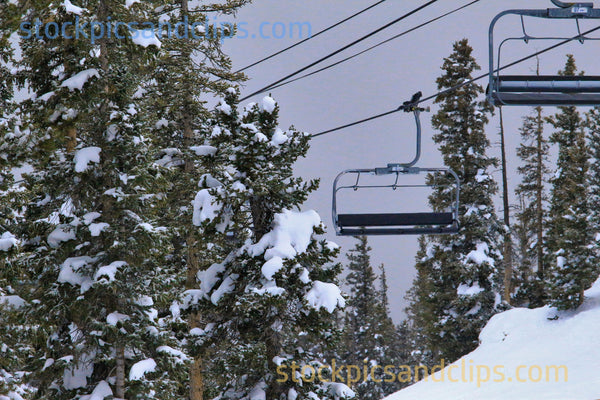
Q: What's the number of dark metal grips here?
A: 1